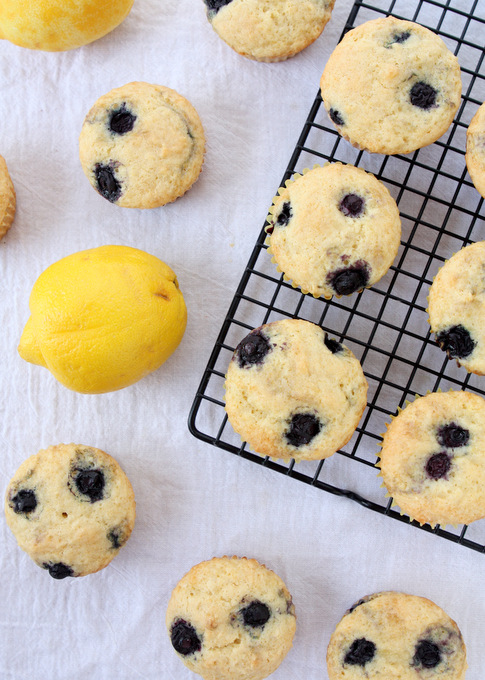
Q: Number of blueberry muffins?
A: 12